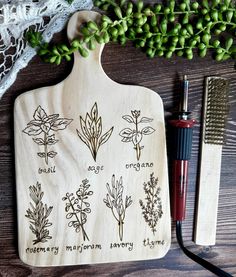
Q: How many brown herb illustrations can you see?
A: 7